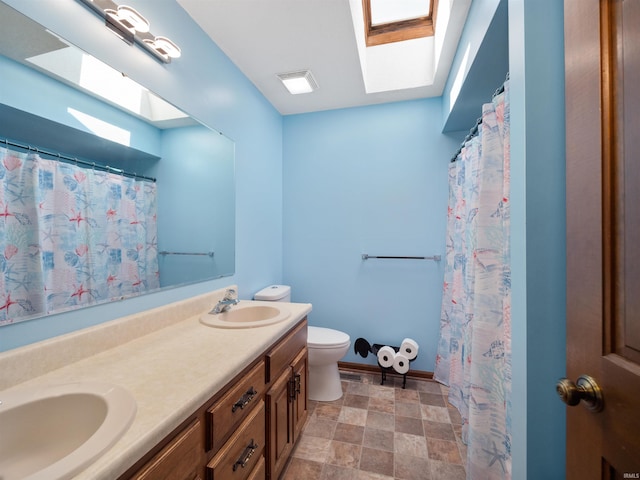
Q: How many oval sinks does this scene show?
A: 2